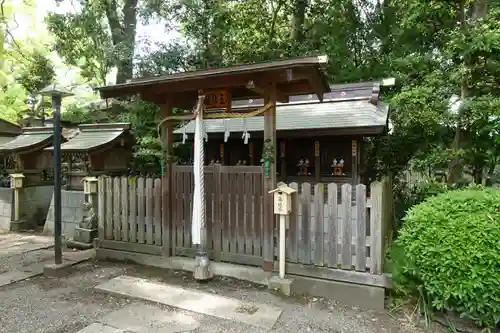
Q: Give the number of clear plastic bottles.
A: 0